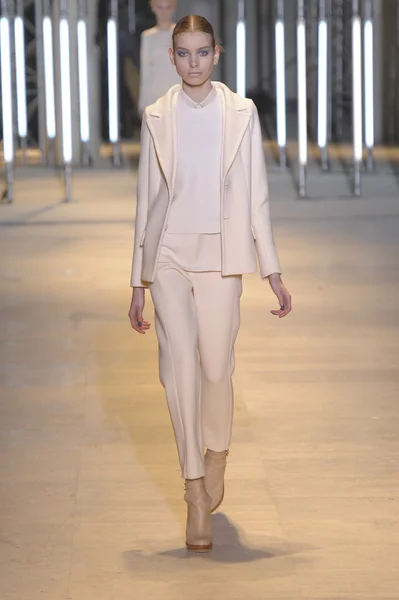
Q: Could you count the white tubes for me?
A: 12